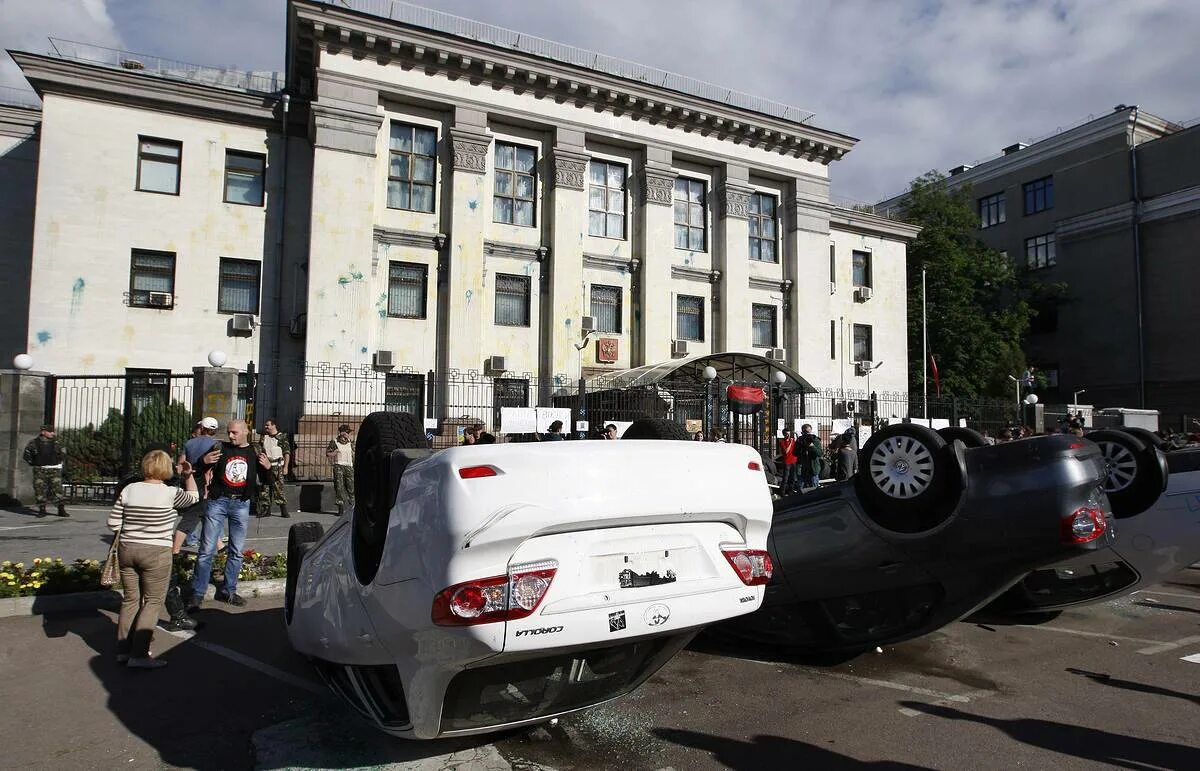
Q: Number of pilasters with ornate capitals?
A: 4